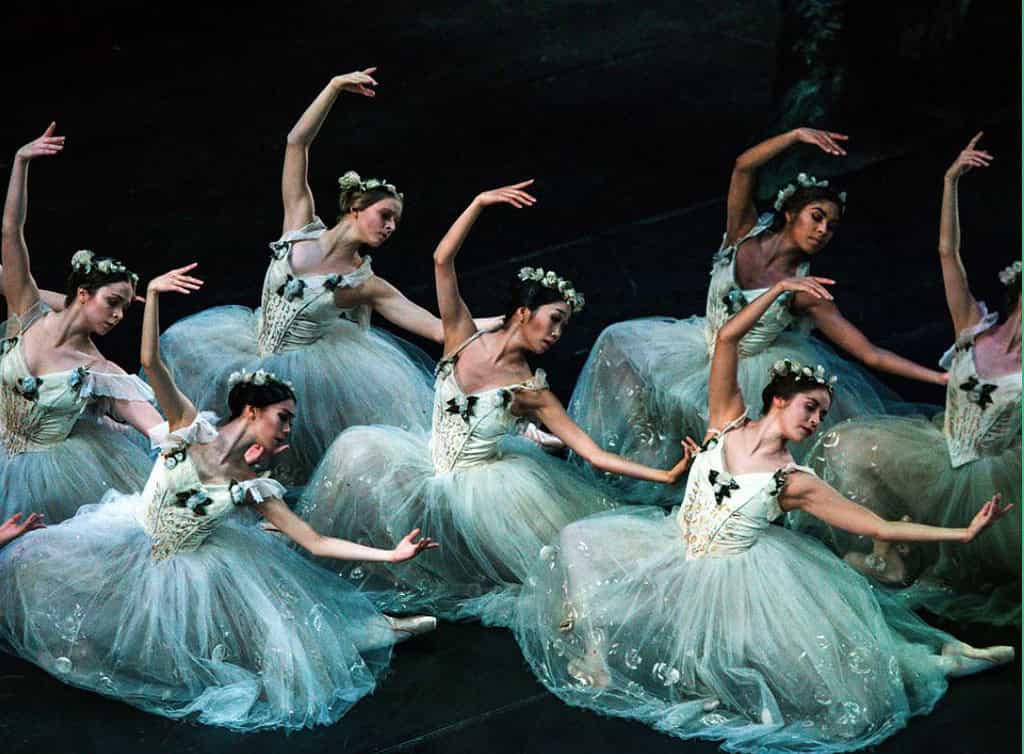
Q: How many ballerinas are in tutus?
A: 7